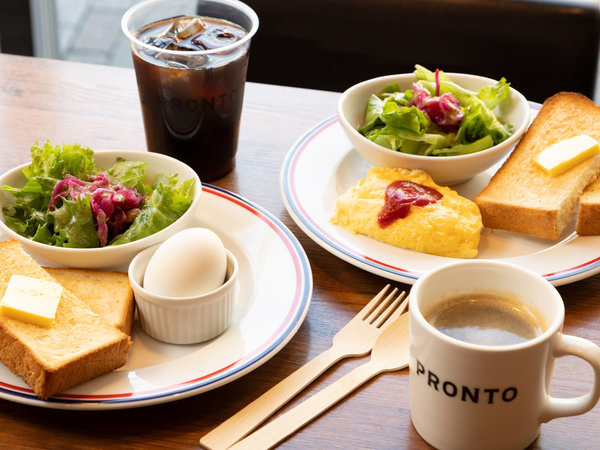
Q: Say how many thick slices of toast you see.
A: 4